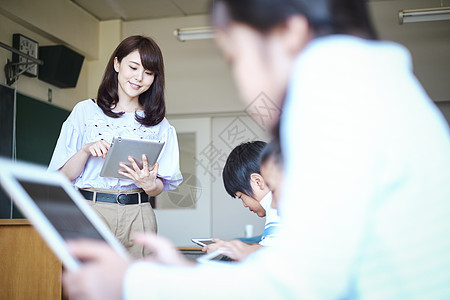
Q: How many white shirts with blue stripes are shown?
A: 1